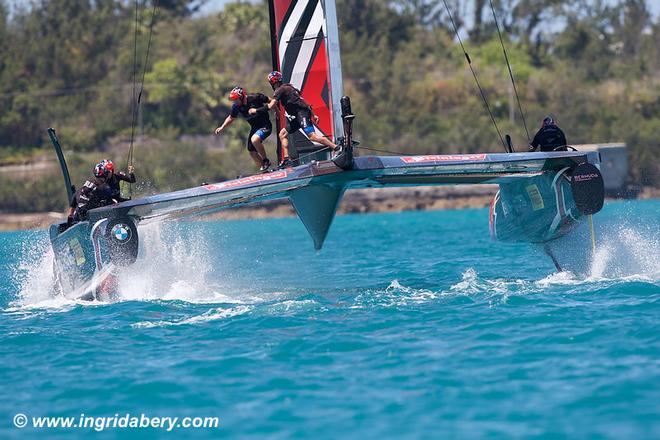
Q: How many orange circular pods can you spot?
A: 0